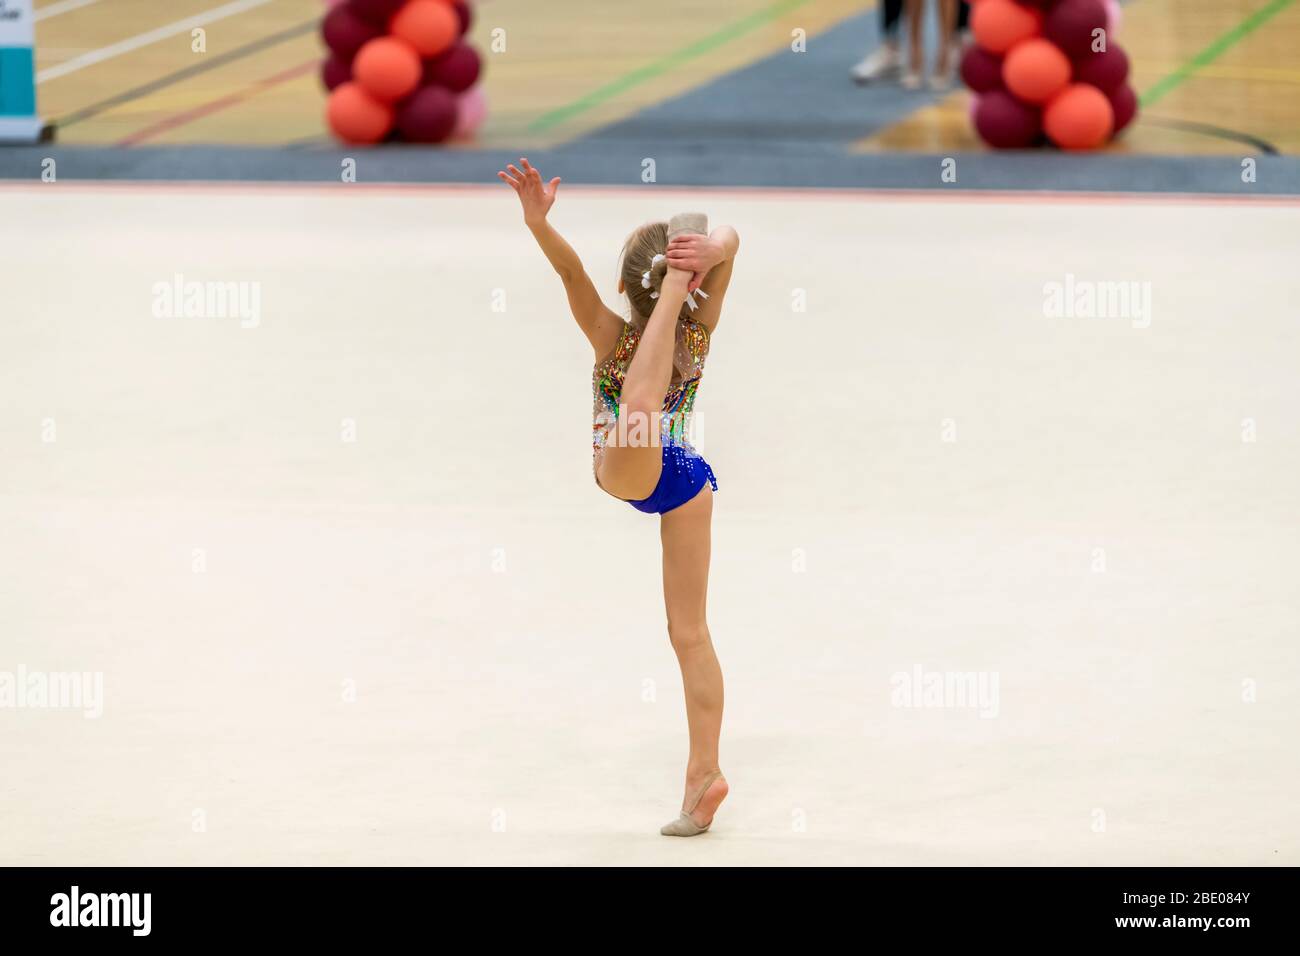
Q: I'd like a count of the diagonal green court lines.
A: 2